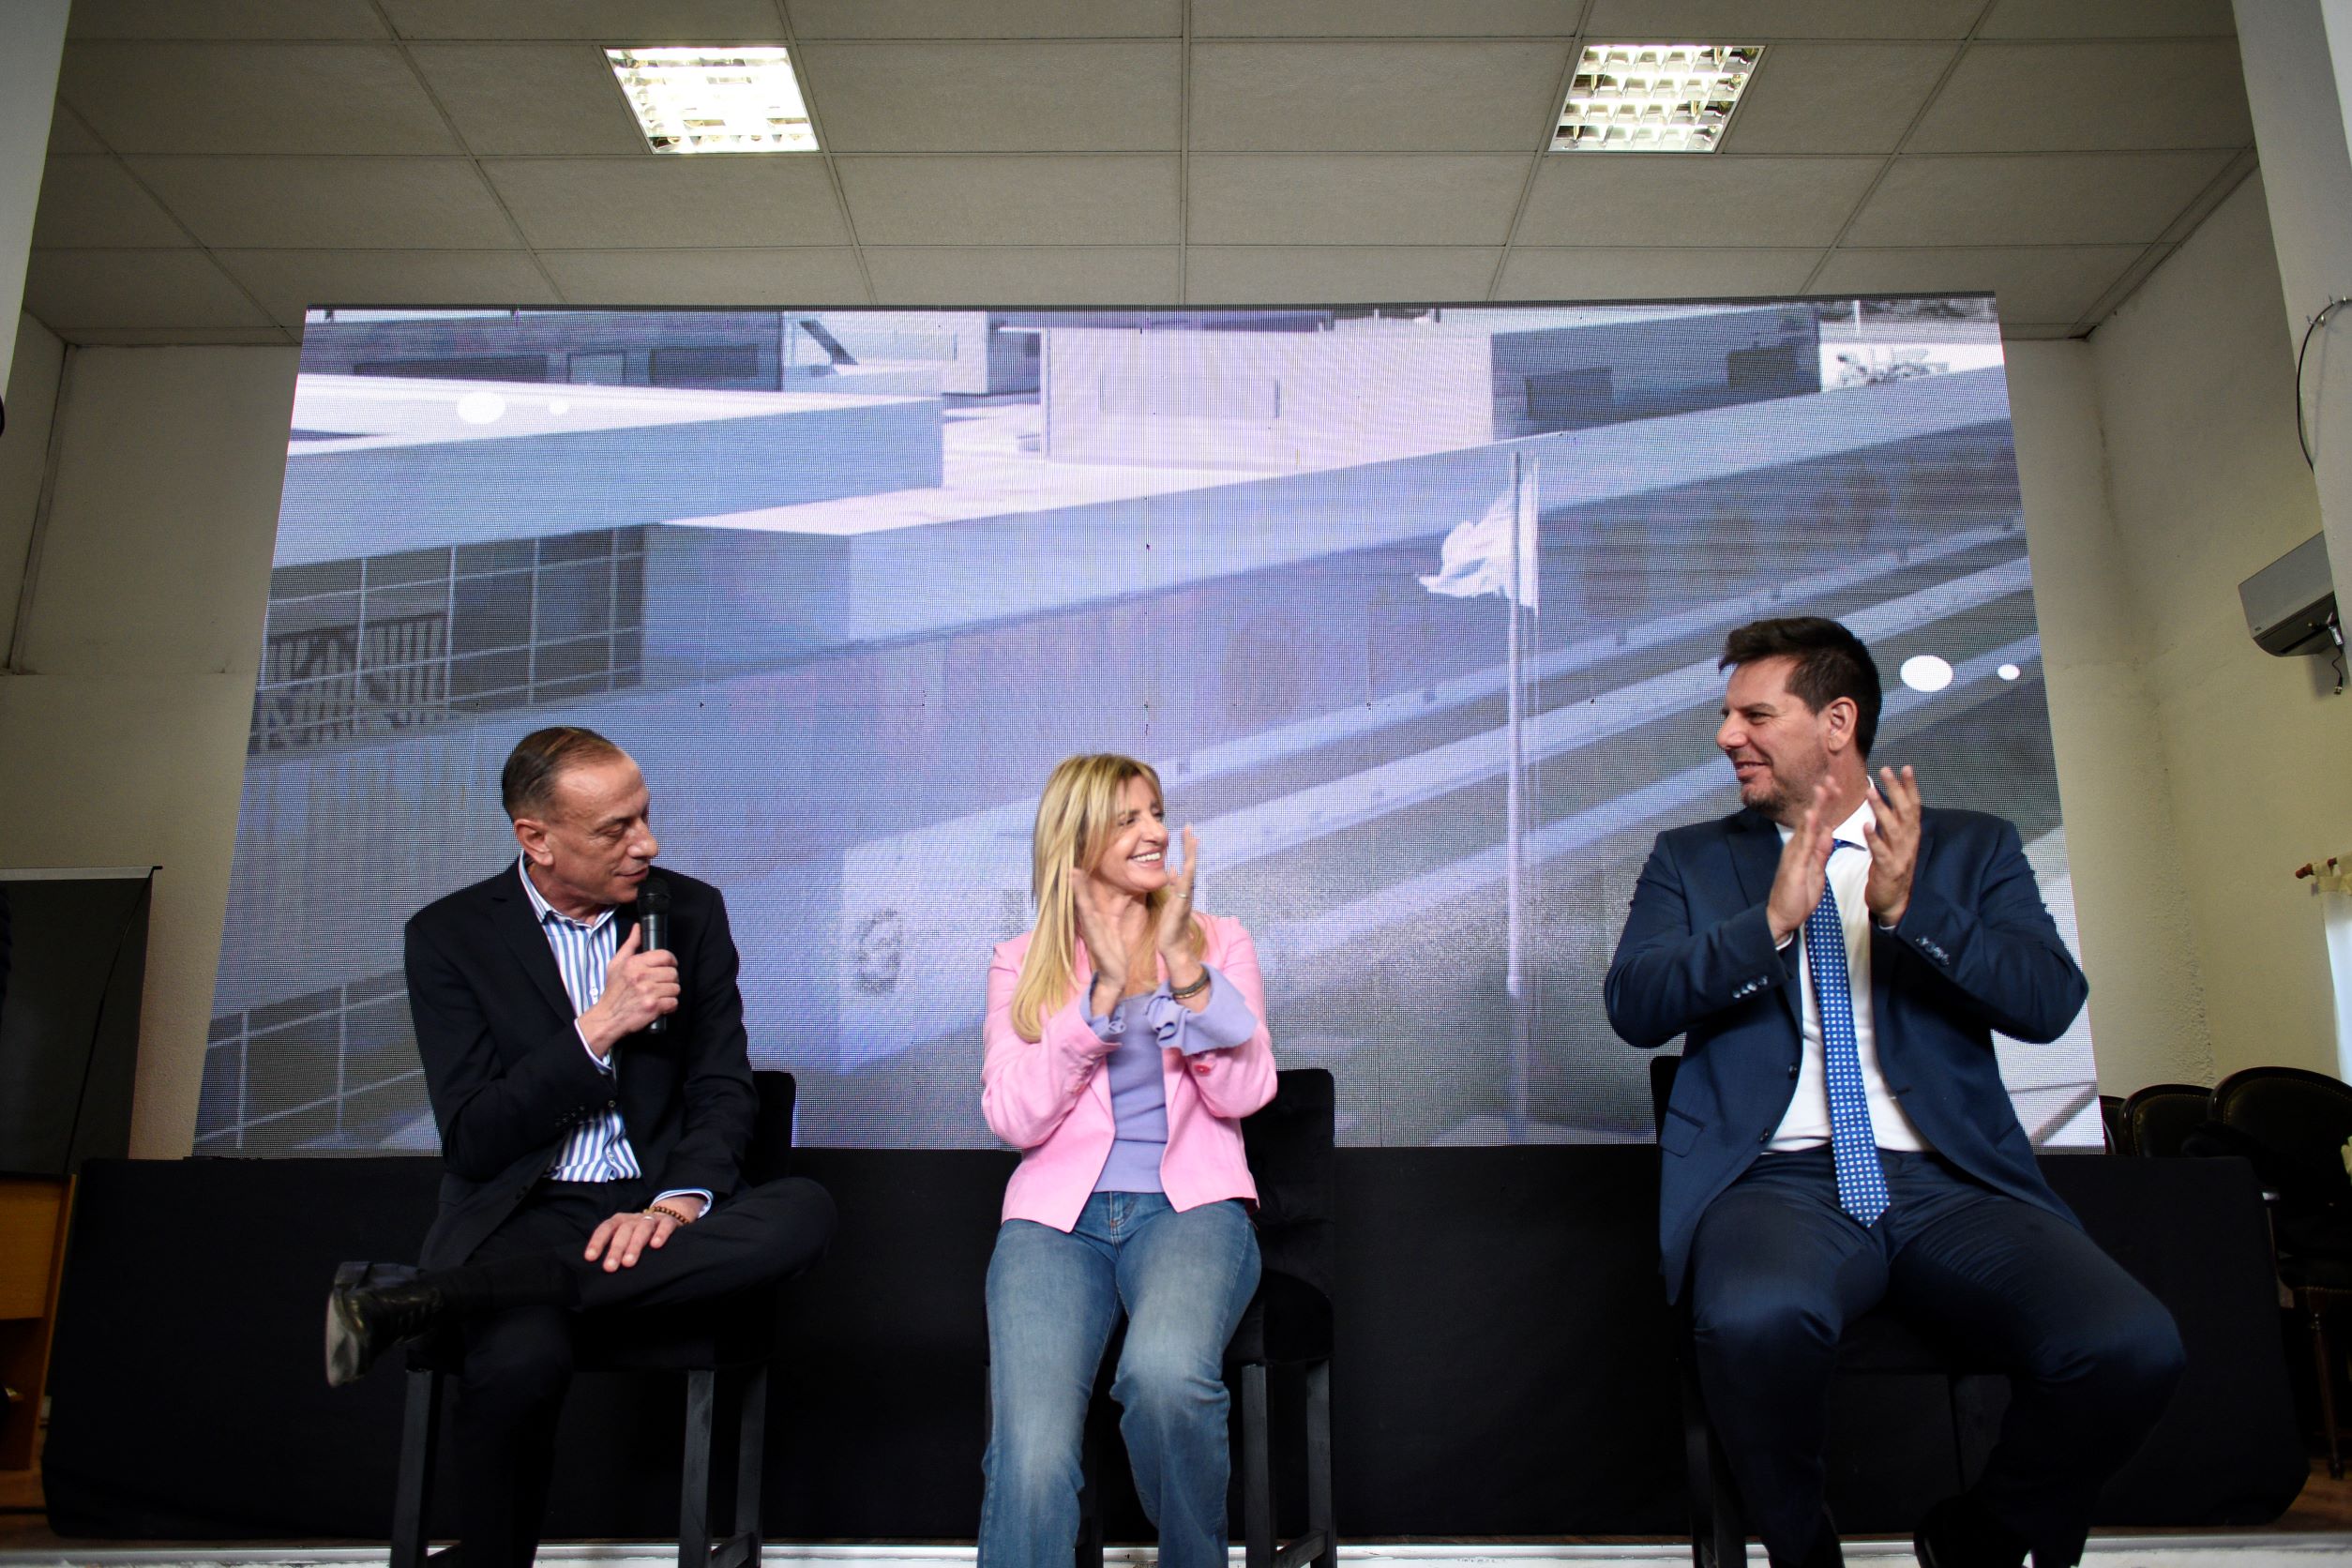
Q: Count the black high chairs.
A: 3